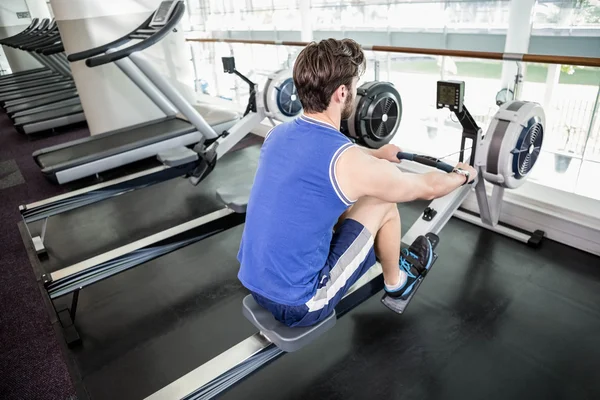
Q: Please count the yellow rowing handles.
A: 0